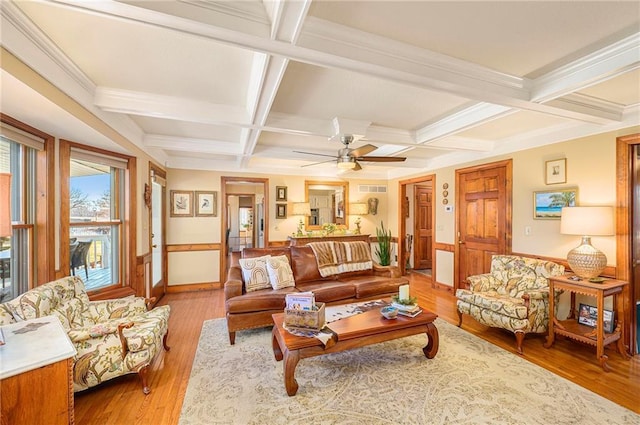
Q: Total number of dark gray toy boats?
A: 0